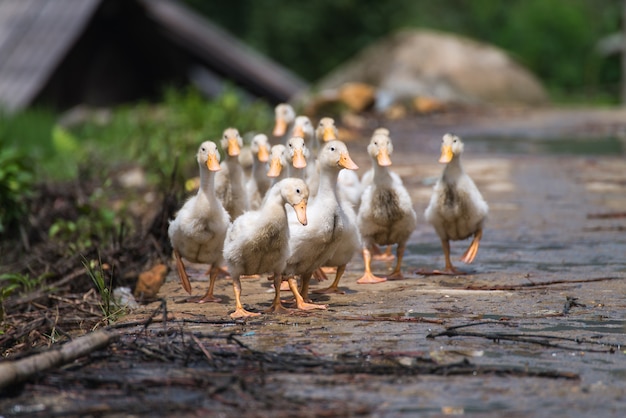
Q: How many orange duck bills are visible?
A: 12